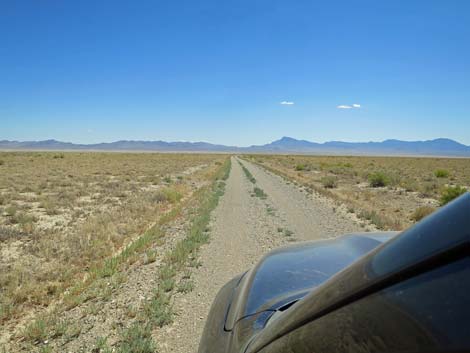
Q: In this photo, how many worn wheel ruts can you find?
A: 2